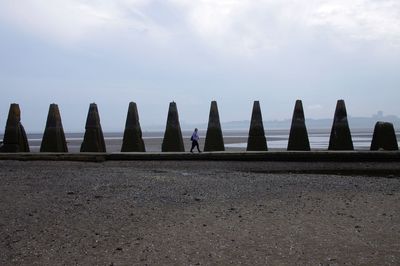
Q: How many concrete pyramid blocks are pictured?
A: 10